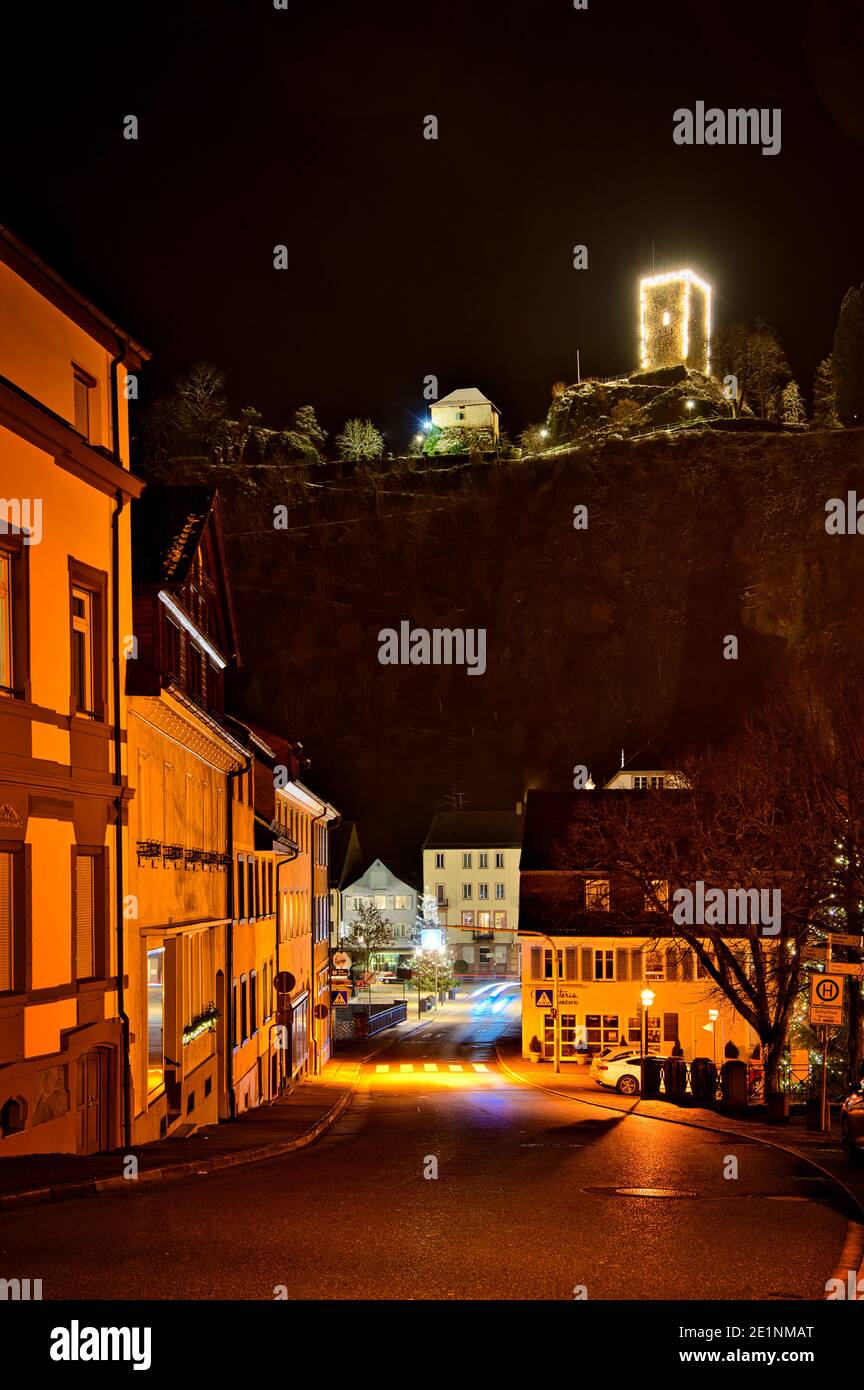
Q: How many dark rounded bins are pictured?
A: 4